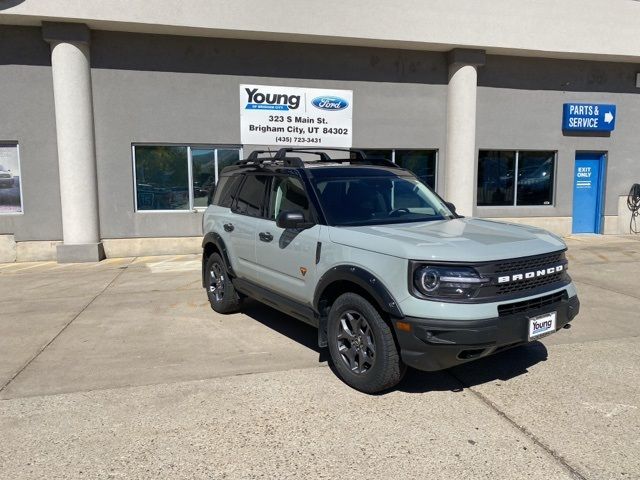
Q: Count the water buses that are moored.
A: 0